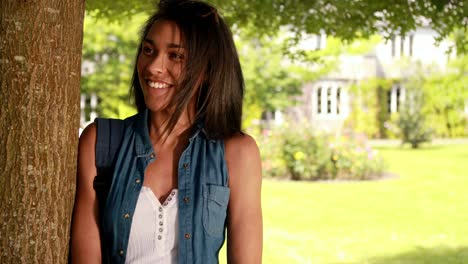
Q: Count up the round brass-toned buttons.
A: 7